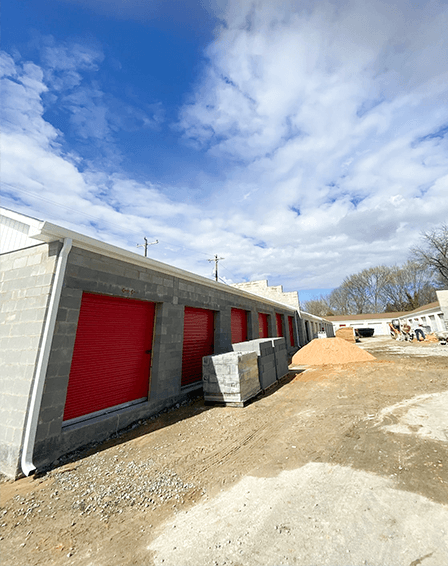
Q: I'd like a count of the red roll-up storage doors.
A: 6